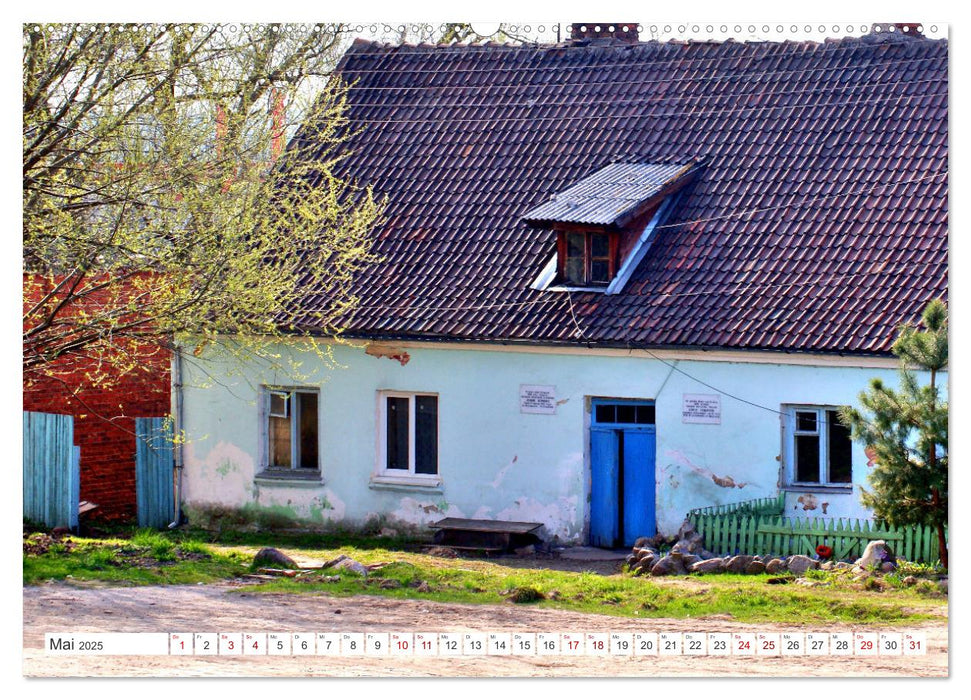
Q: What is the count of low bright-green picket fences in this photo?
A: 1